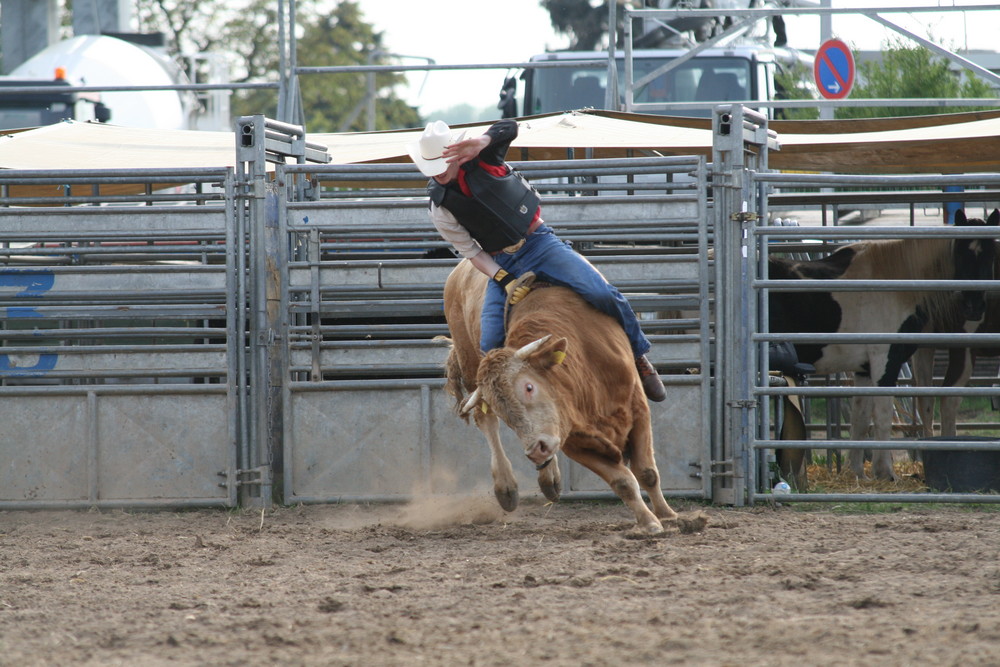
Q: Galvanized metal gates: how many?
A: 3